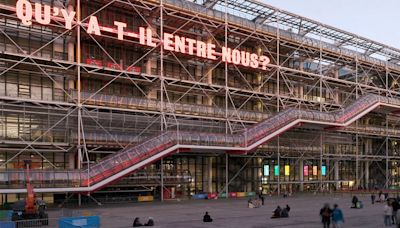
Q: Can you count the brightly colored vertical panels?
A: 6